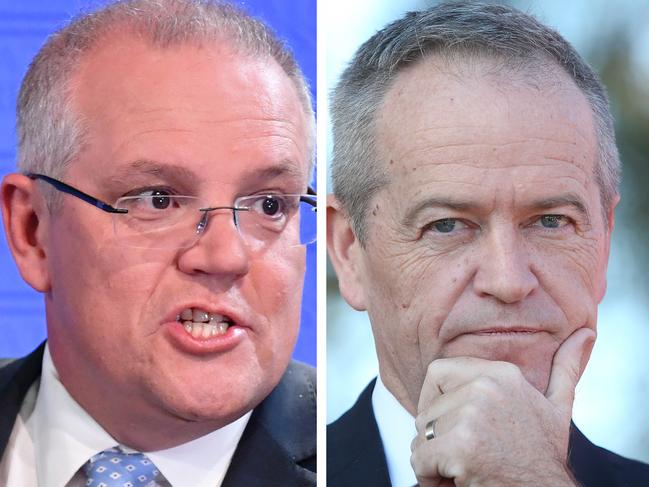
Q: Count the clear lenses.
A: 2